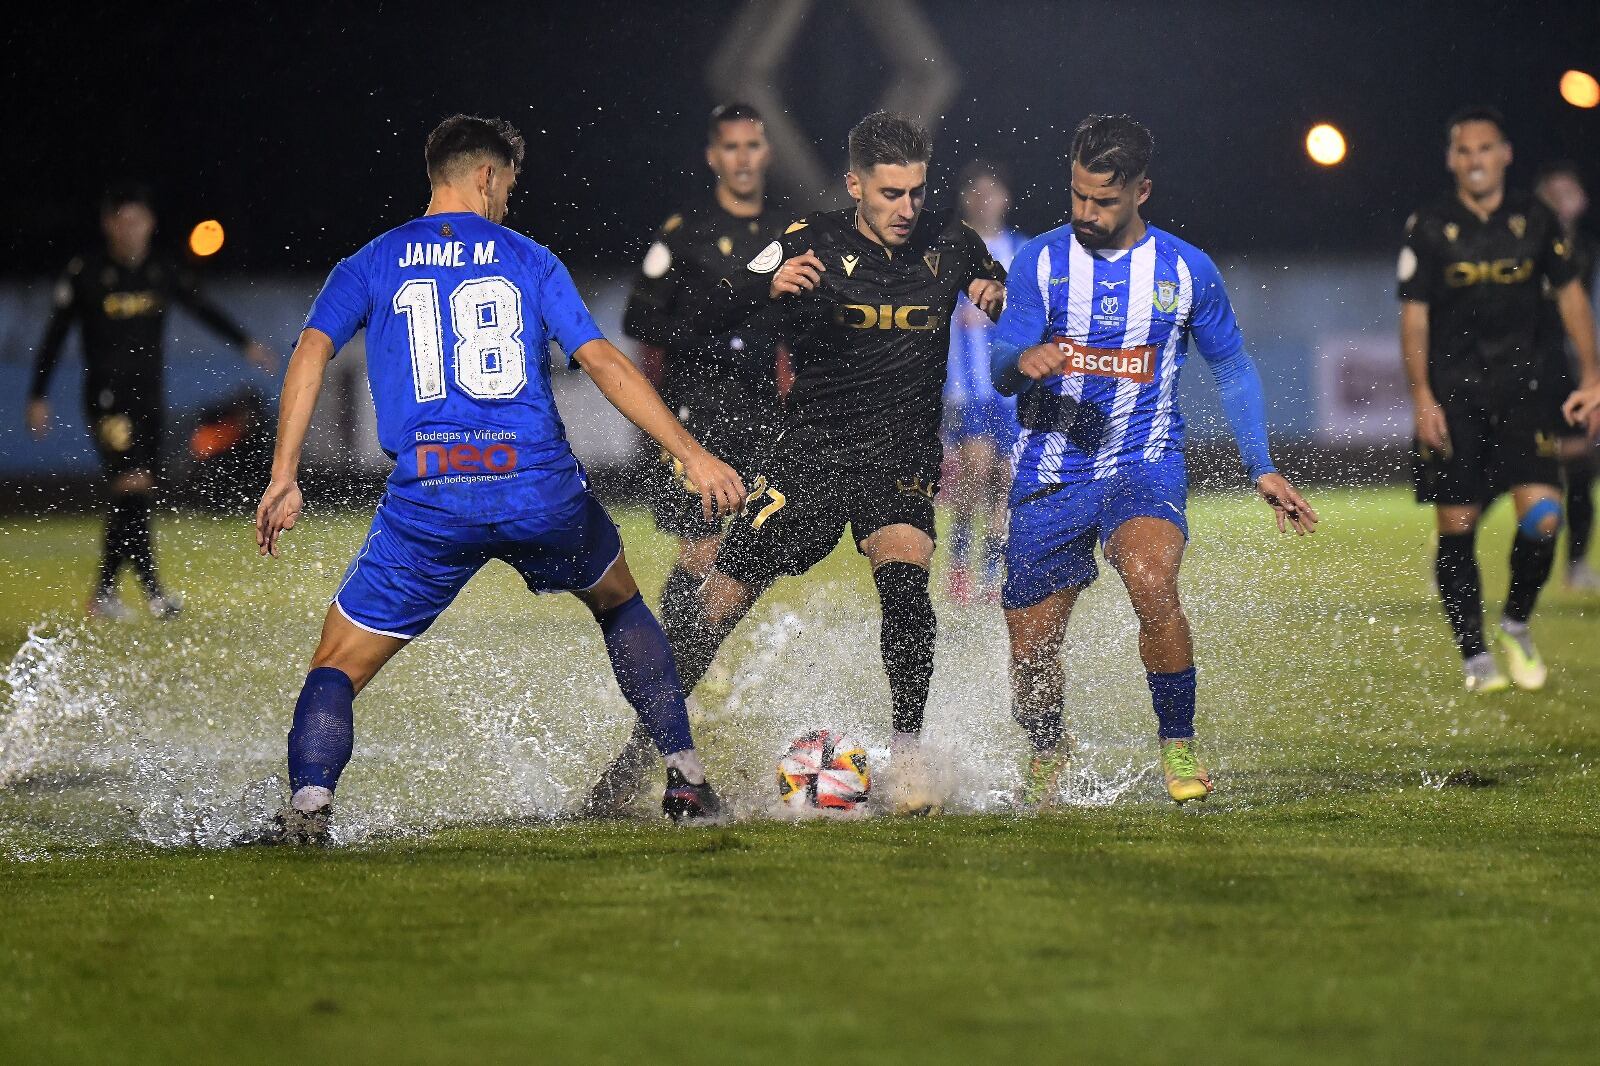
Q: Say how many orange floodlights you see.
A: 3